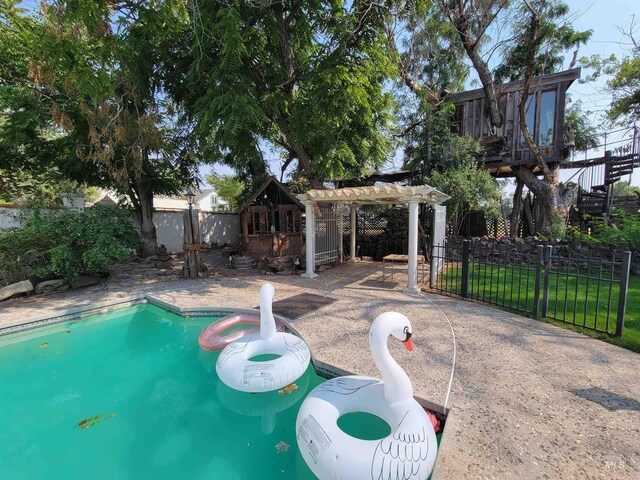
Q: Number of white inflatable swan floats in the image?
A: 2